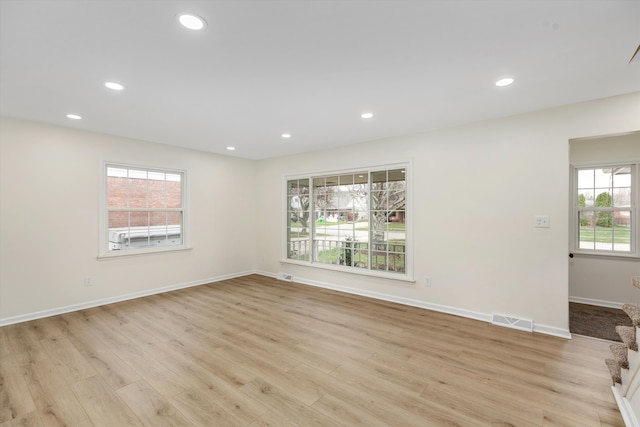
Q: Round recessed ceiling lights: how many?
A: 7